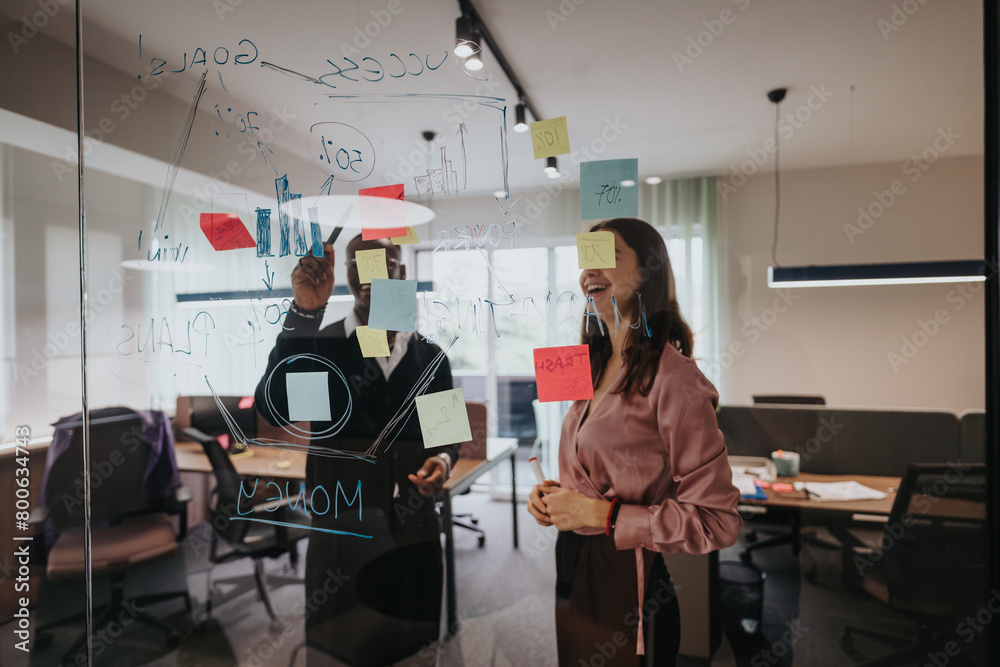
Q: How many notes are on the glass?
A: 12